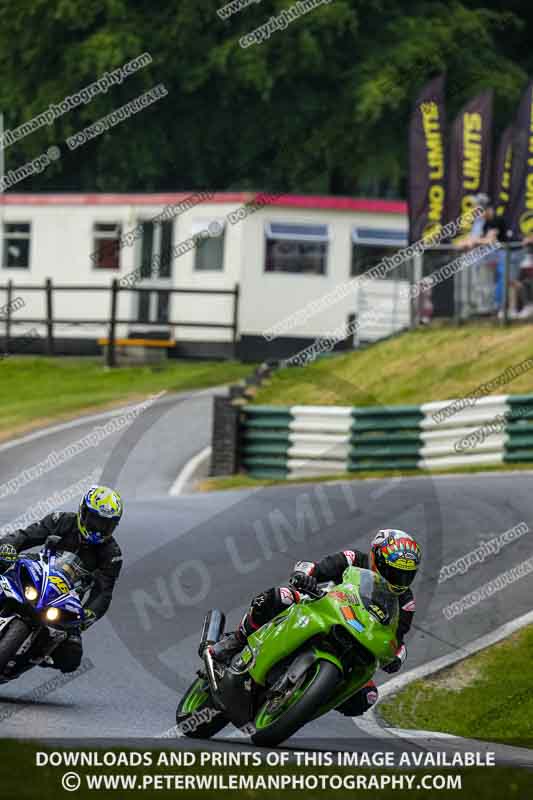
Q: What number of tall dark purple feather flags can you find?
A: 4